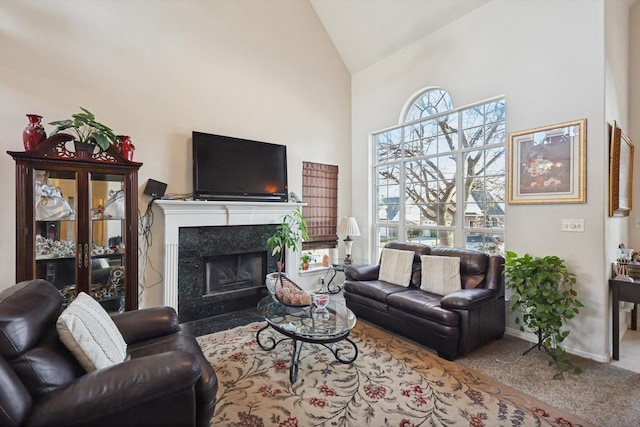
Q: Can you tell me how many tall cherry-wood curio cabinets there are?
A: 1